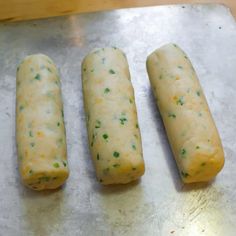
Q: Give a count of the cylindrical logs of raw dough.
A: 3